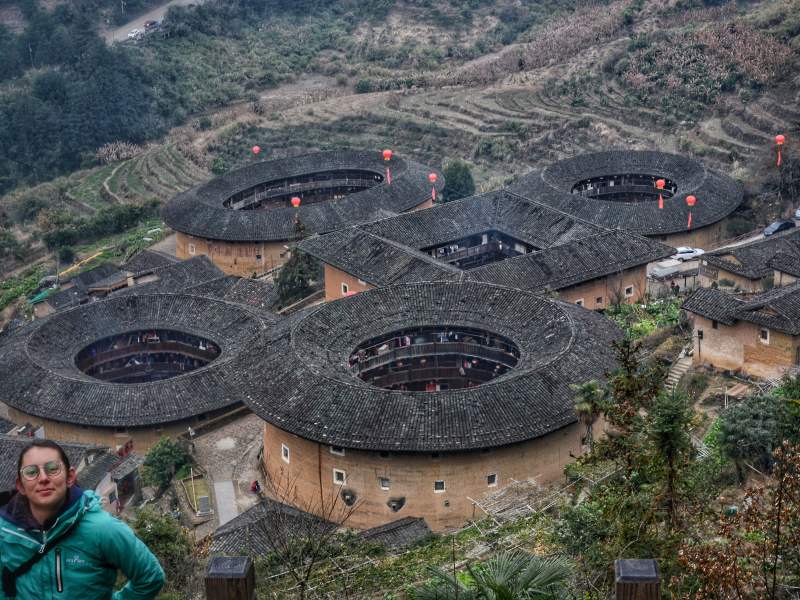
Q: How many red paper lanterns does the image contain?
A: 7